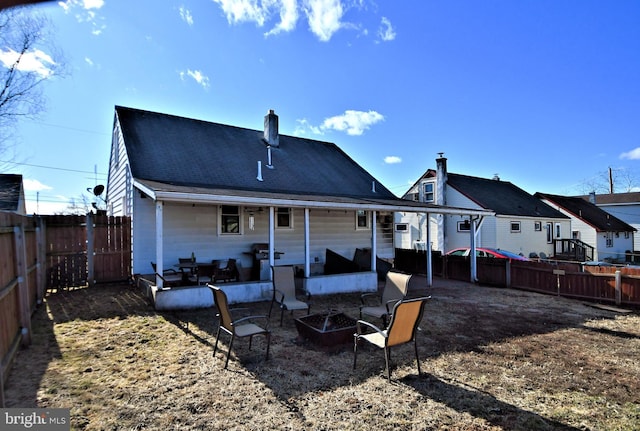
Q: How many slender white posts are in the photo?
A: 6